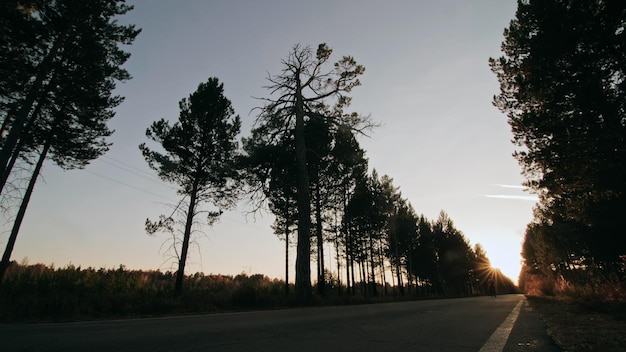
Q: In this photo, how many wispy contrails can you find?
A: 2